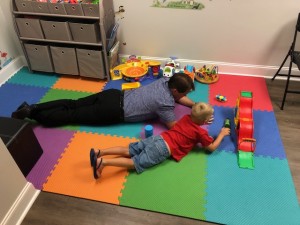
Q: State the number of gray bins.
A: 11